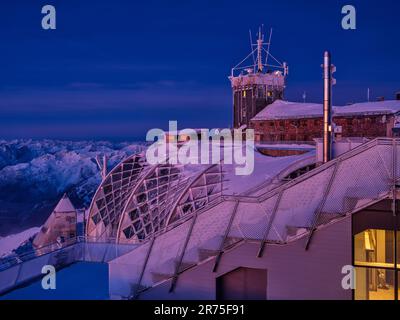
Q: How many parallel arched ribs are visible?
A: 3